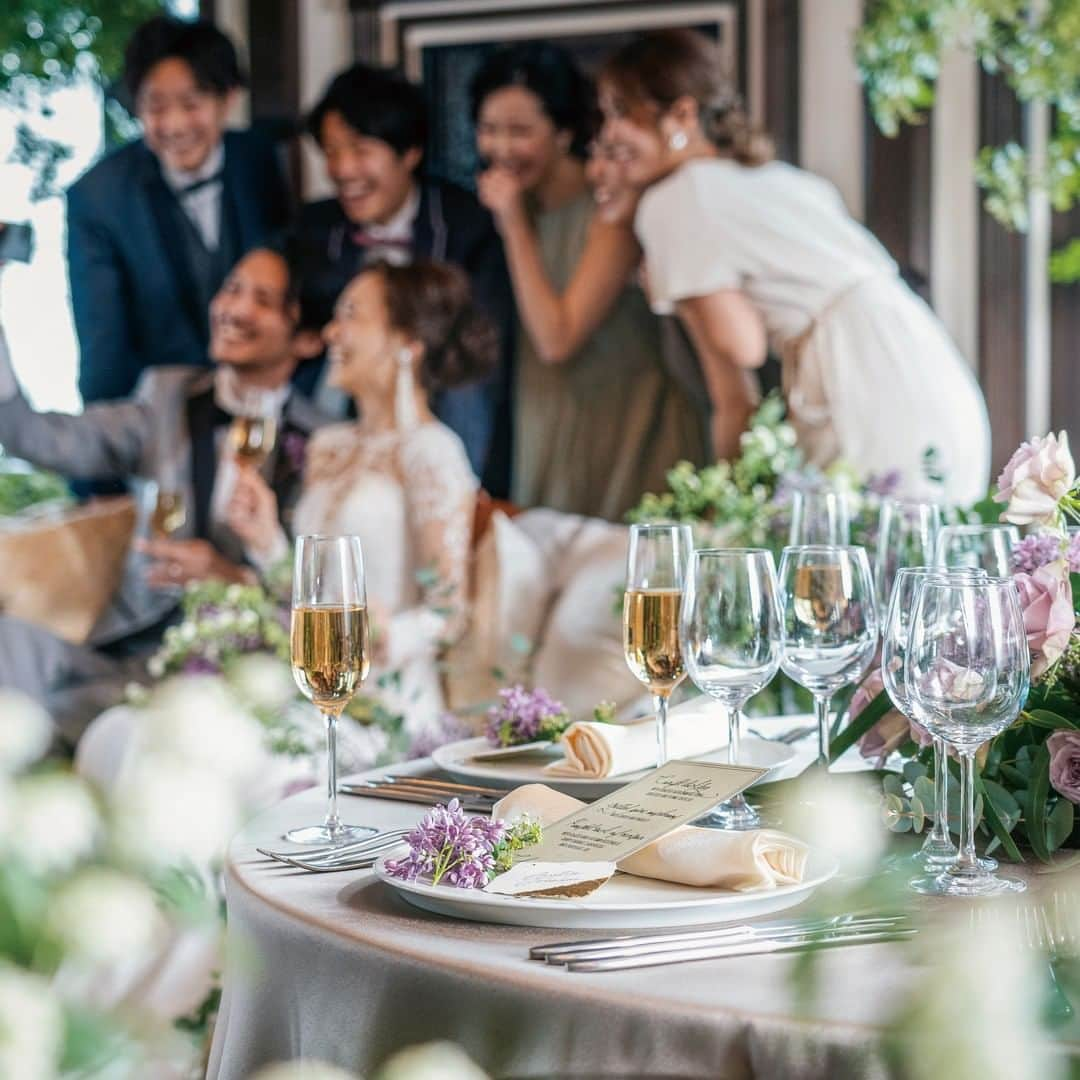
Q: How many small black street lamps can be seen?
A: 0